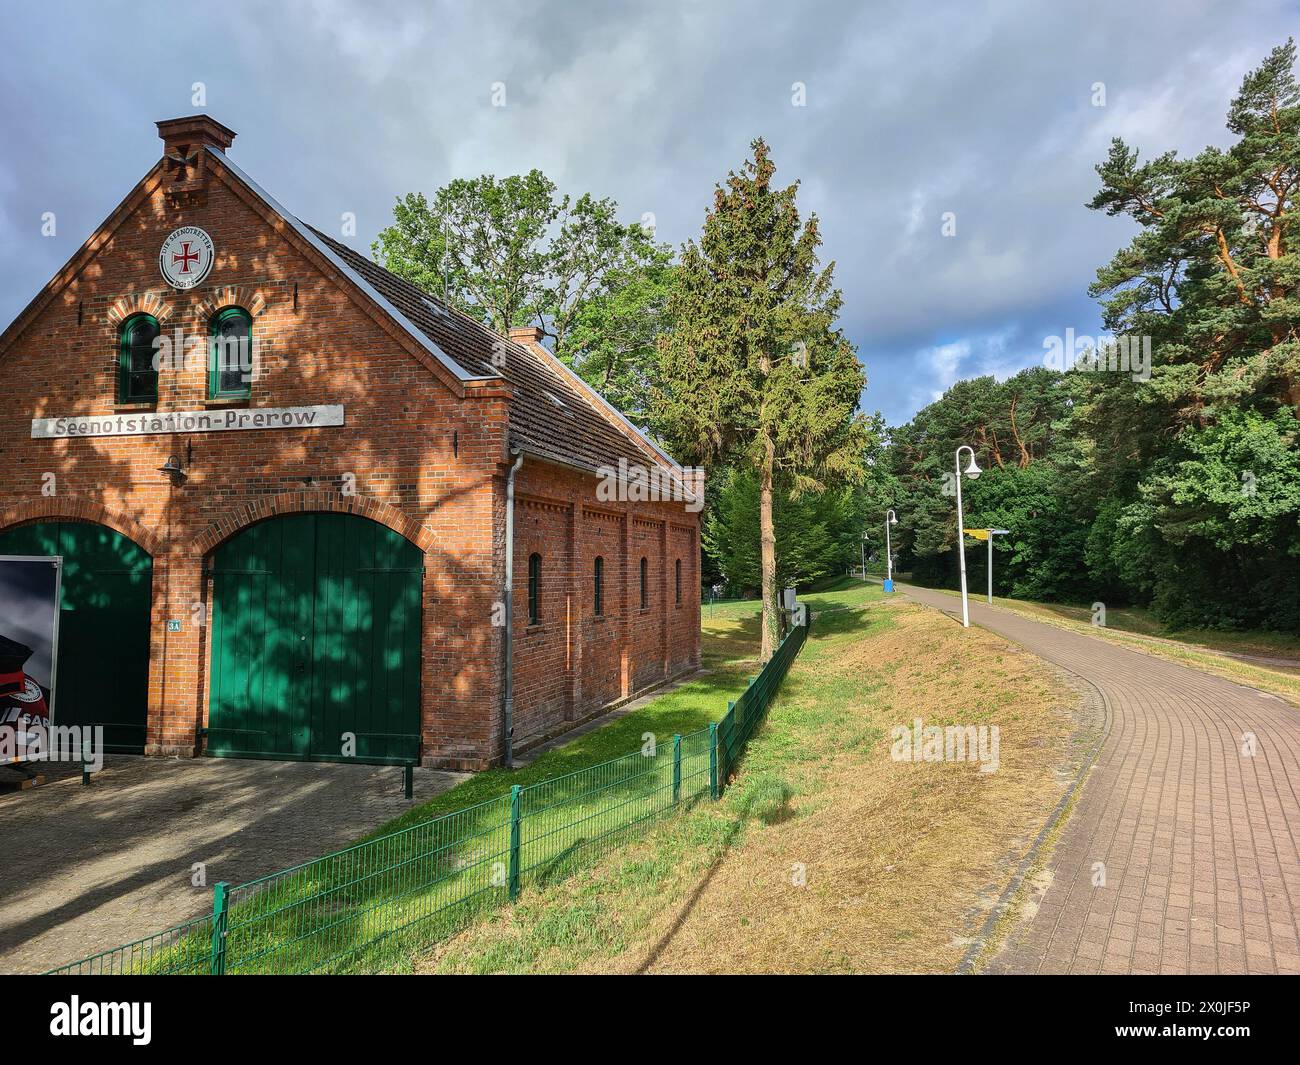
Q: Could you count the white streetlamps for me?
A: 3